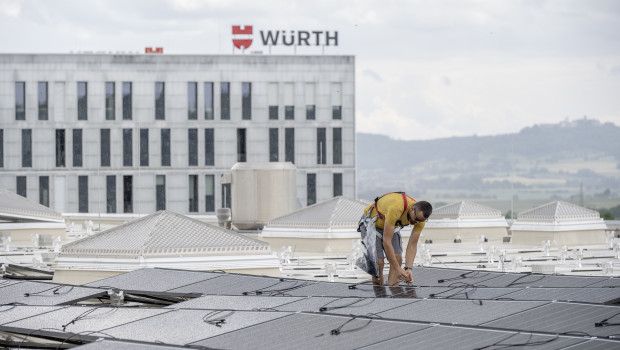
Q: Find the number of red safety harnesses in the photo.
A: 1